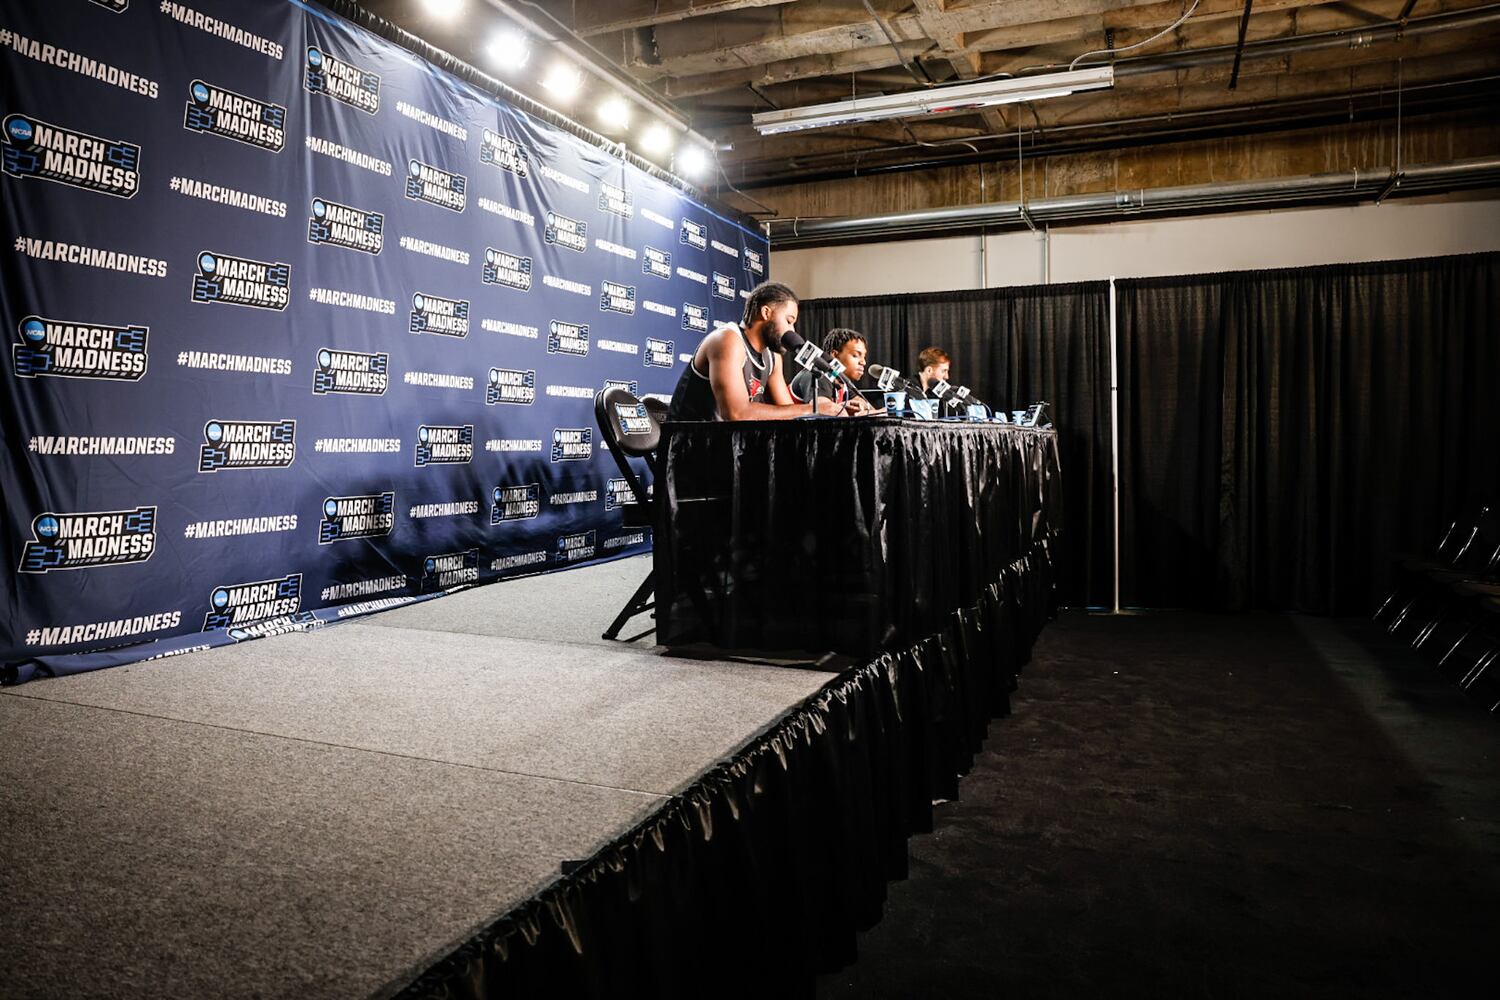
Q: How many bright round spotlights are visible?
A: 6